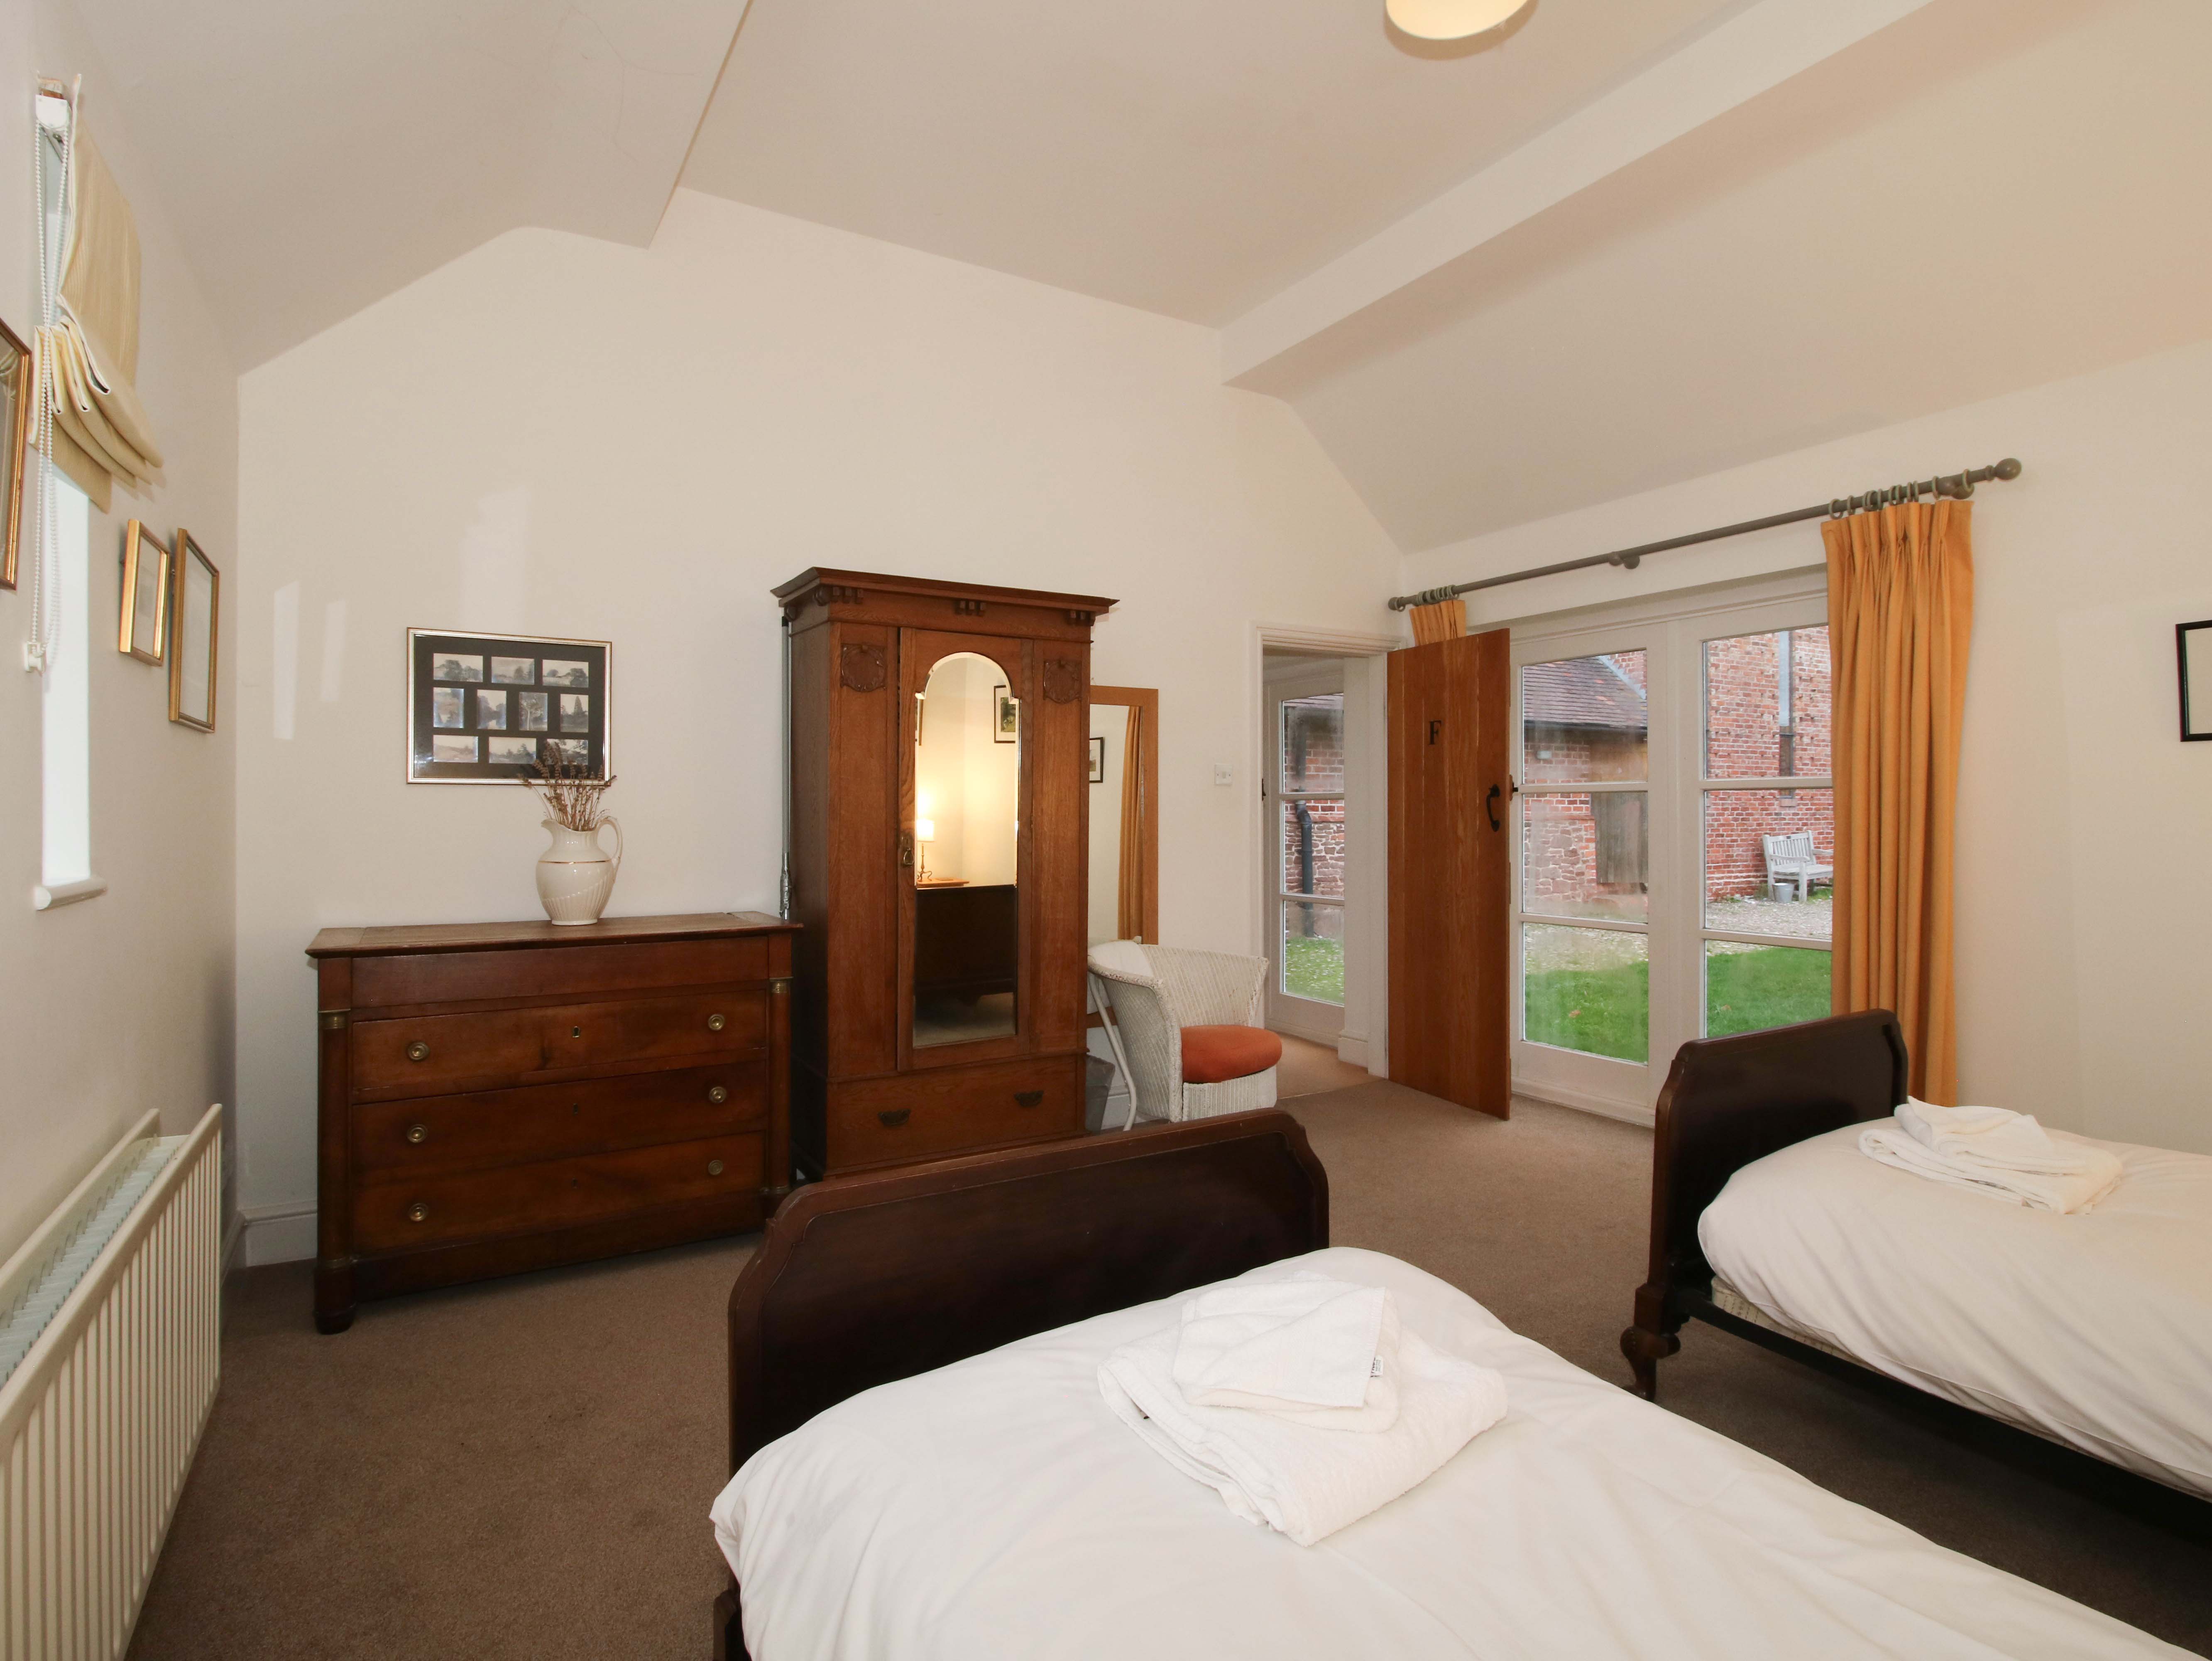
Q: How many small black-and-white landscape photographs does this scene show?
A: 10